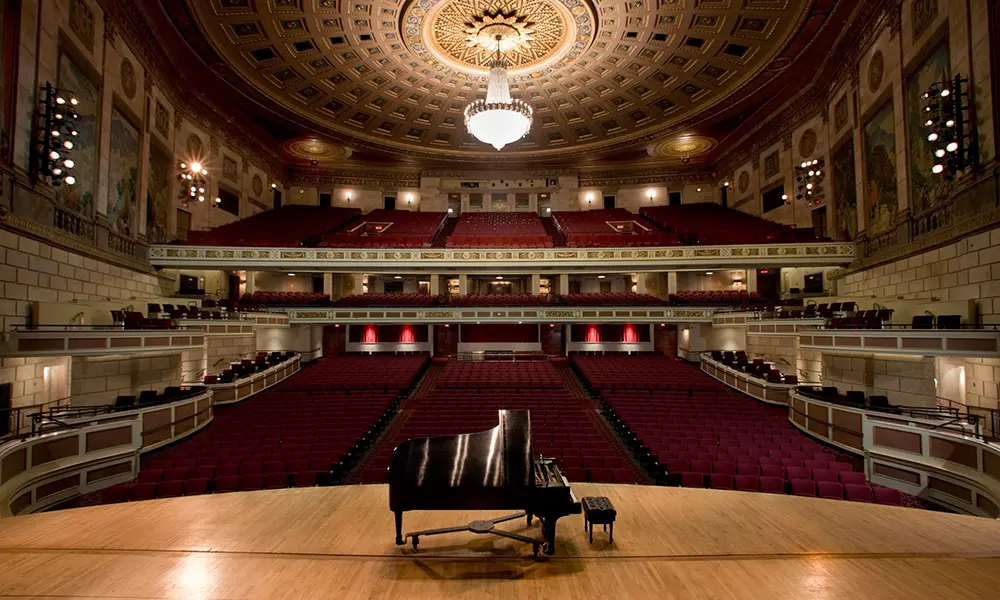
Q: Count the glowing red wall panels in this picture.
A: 4